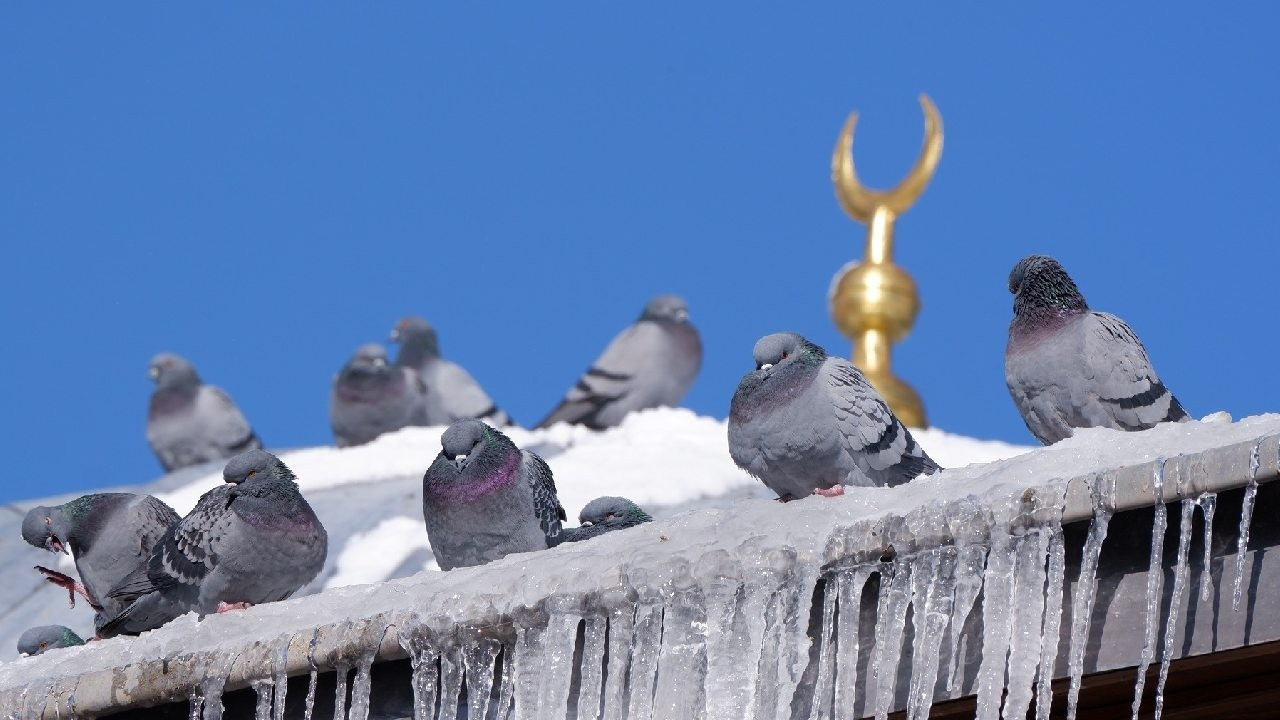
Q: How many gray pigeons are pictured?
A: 11